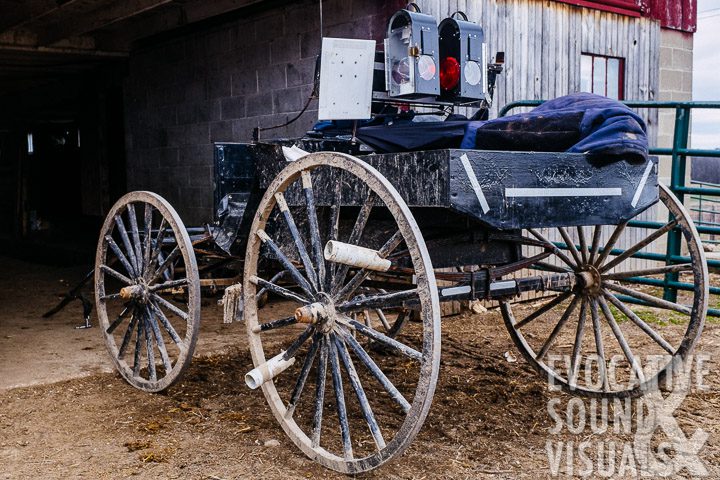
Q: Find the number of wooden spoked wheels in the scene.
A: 4